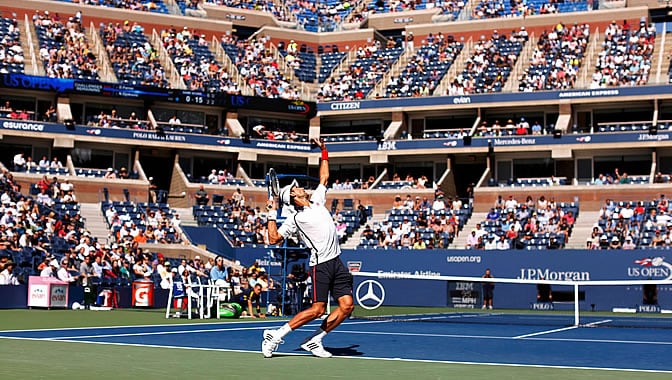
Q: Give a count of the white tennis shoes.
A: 2